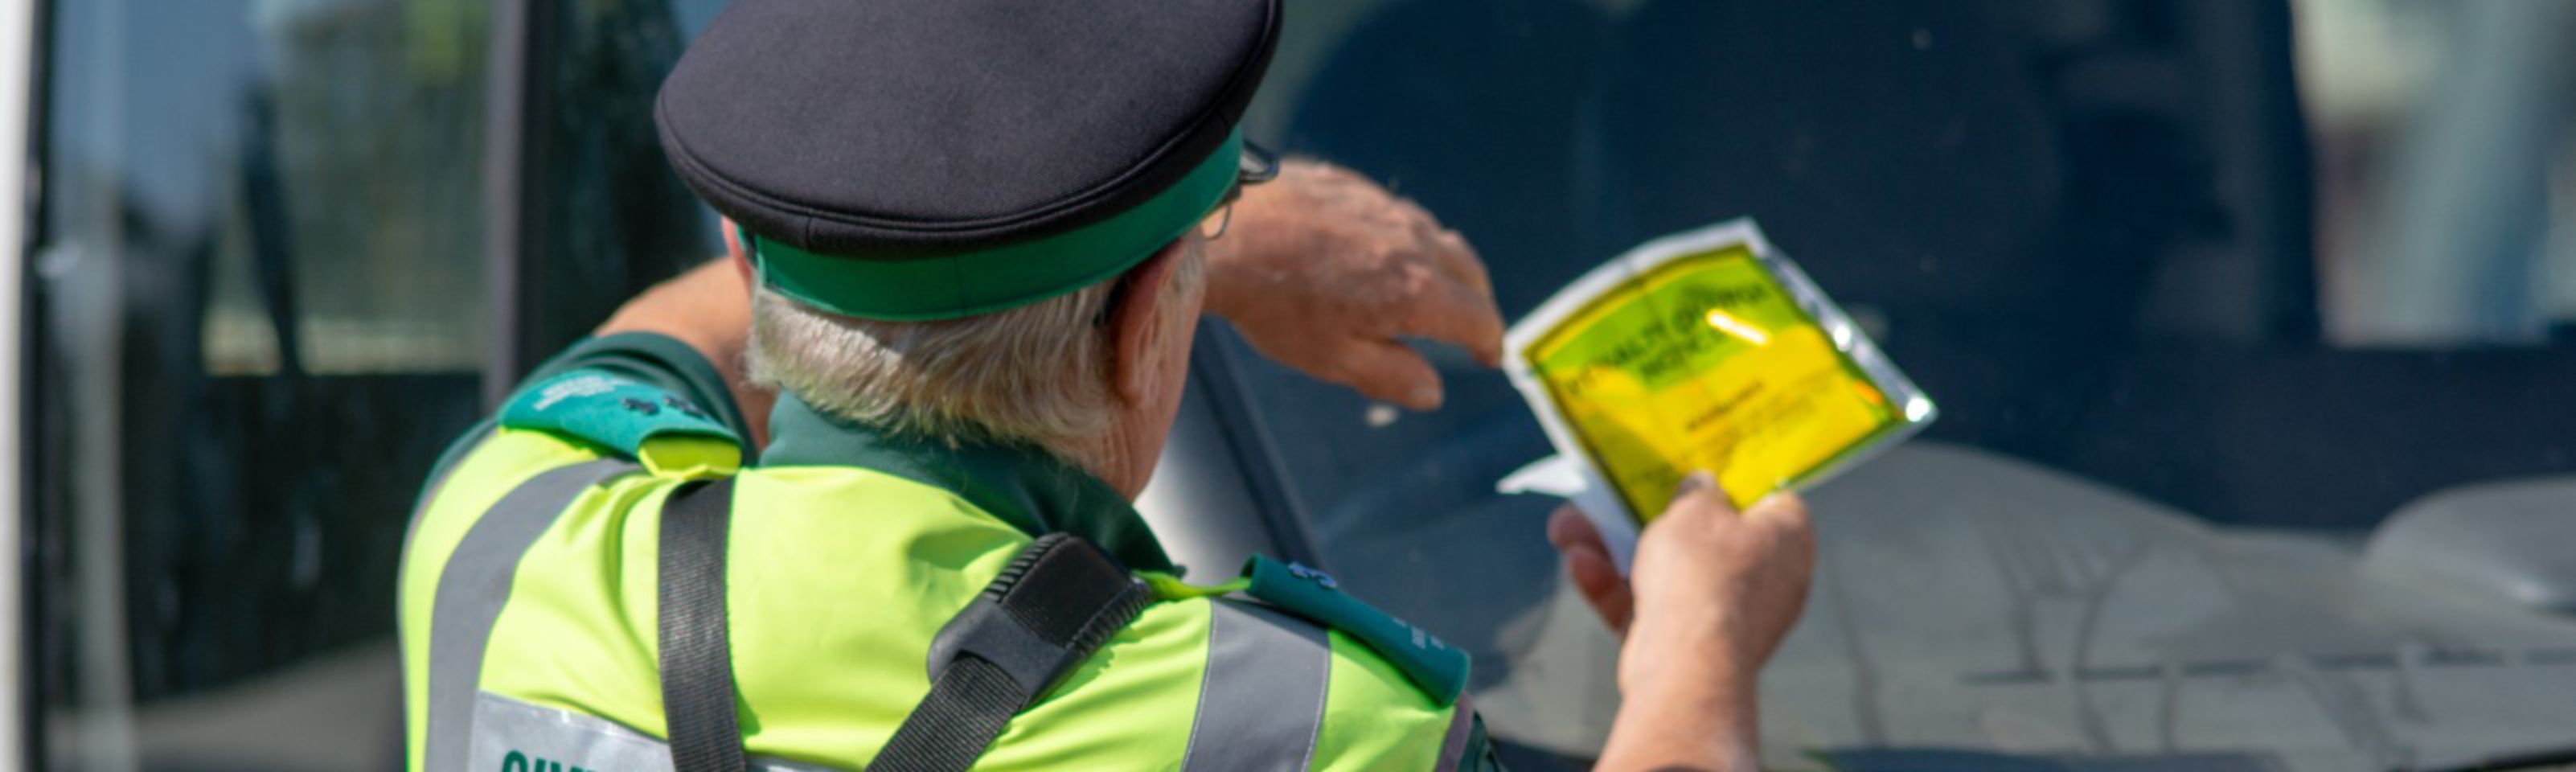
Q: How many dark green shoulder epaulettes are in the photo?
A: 2